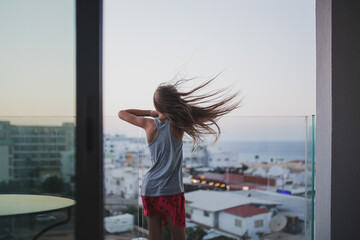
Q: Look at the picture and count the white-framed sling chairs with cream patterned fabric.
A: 0